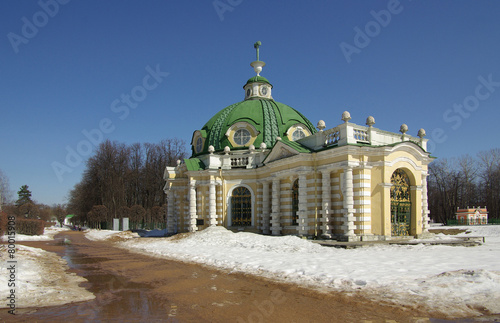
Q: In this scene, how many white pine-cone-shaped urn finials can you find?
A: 11